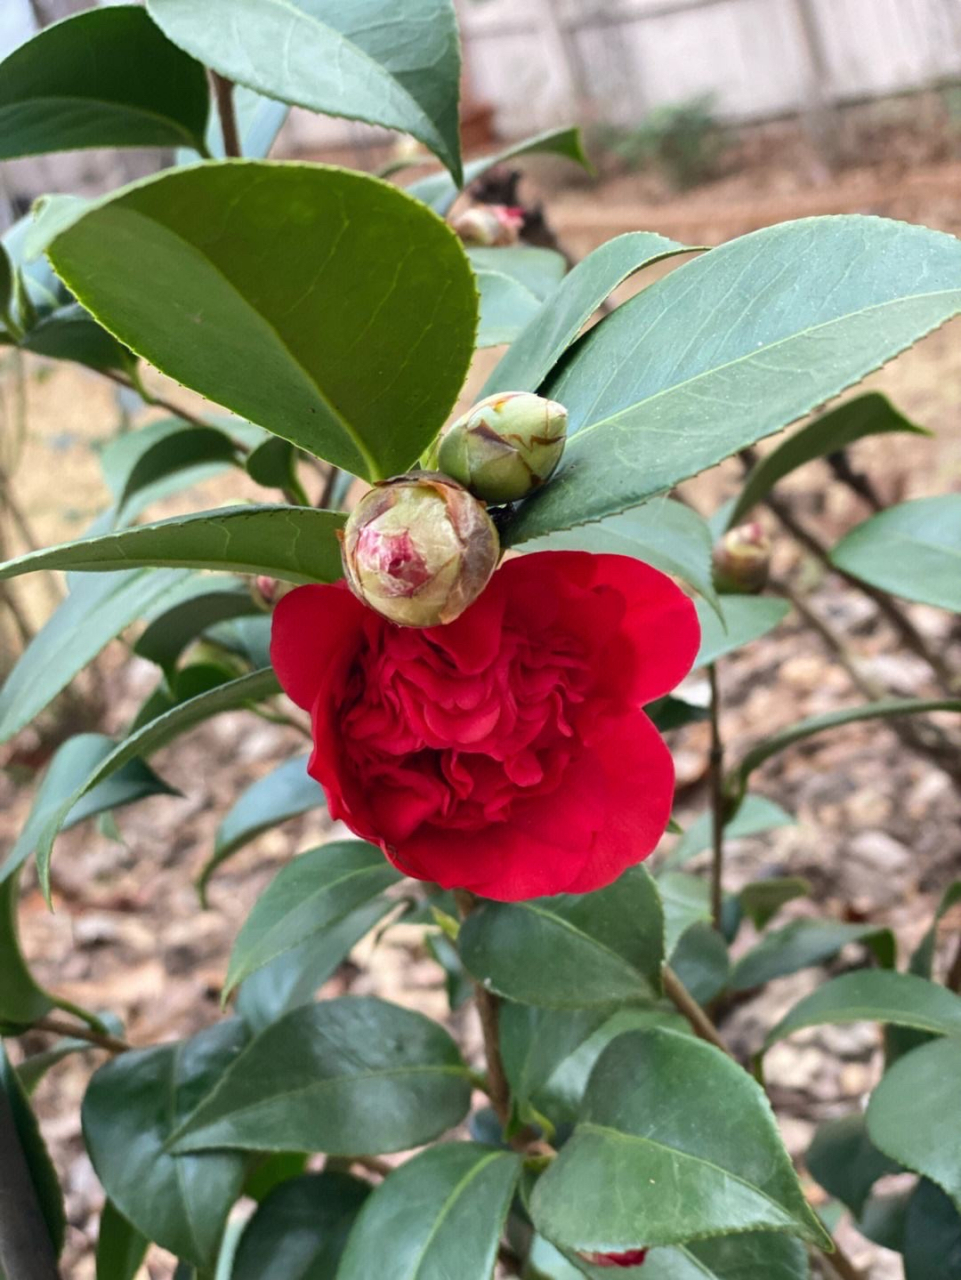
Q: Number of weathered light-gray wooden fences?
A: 1